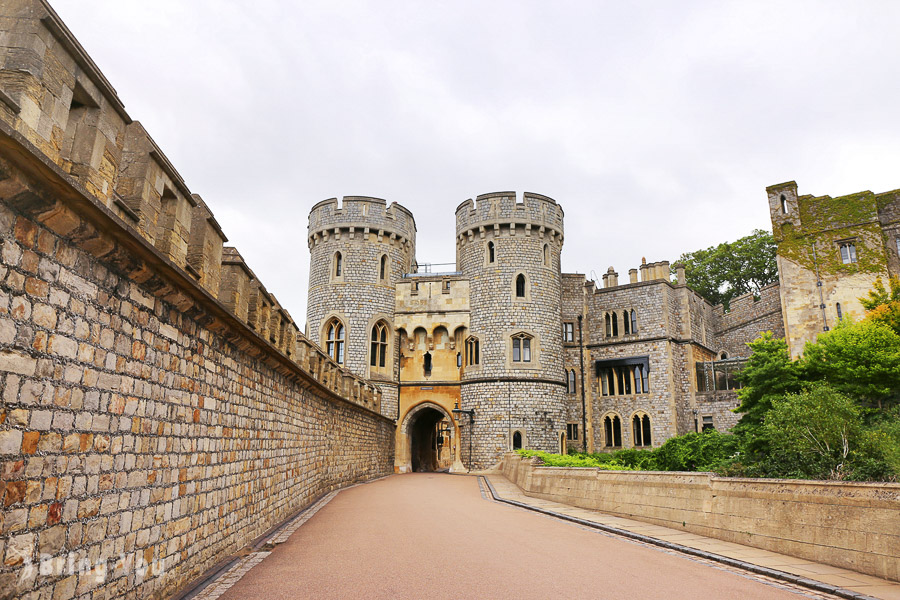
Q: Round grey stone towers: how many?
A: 2